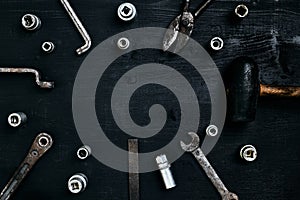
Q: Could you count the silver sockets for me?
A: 12